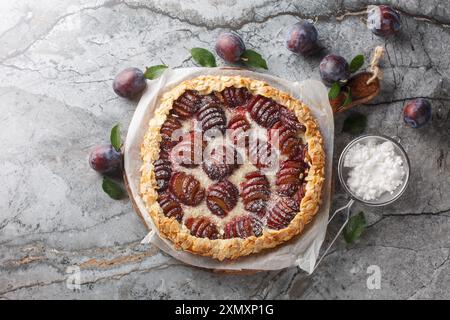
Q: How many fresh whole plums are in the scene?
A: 7